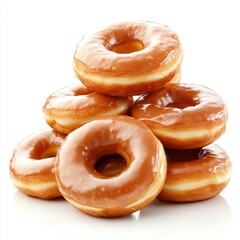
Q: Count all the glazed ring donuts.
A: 6